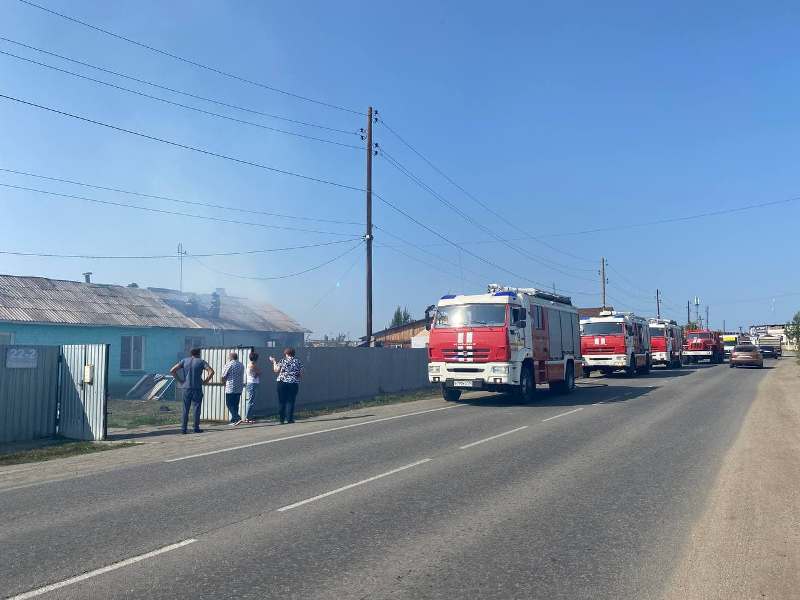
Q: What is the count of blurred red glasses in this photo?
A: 0